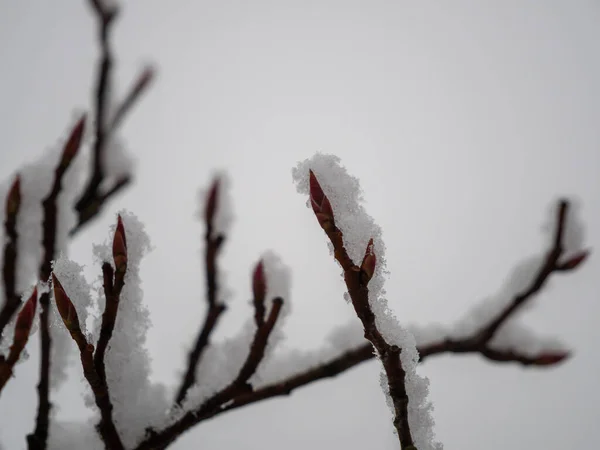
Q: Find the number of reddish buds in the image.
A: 12